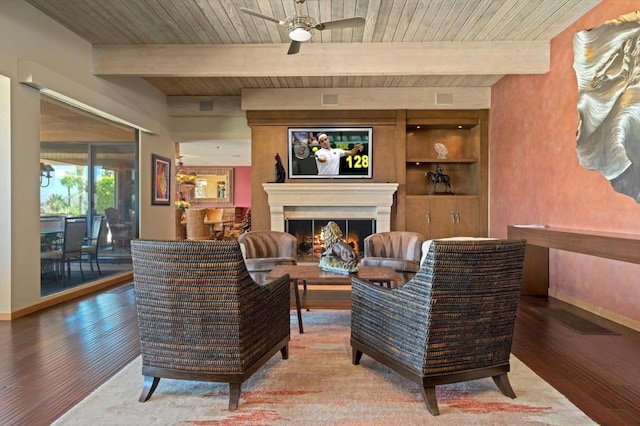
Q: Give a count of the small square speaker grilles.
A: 3